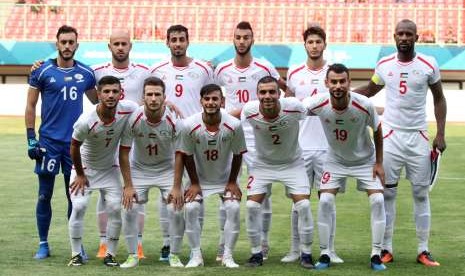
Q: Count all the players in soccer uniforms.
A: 11